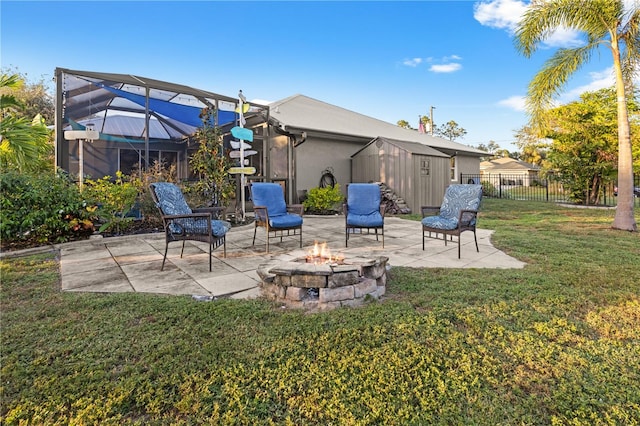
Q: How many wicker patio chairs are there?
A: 4